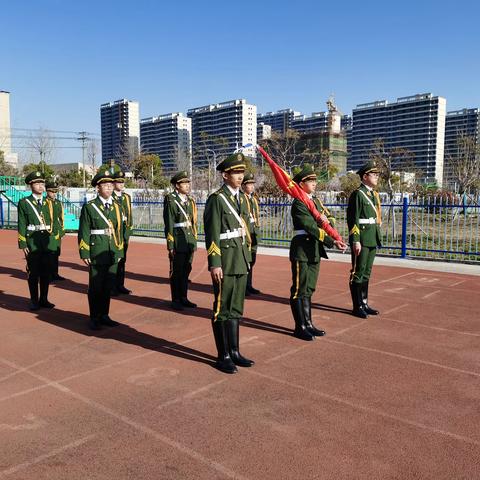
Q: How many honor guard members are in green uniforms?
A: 9